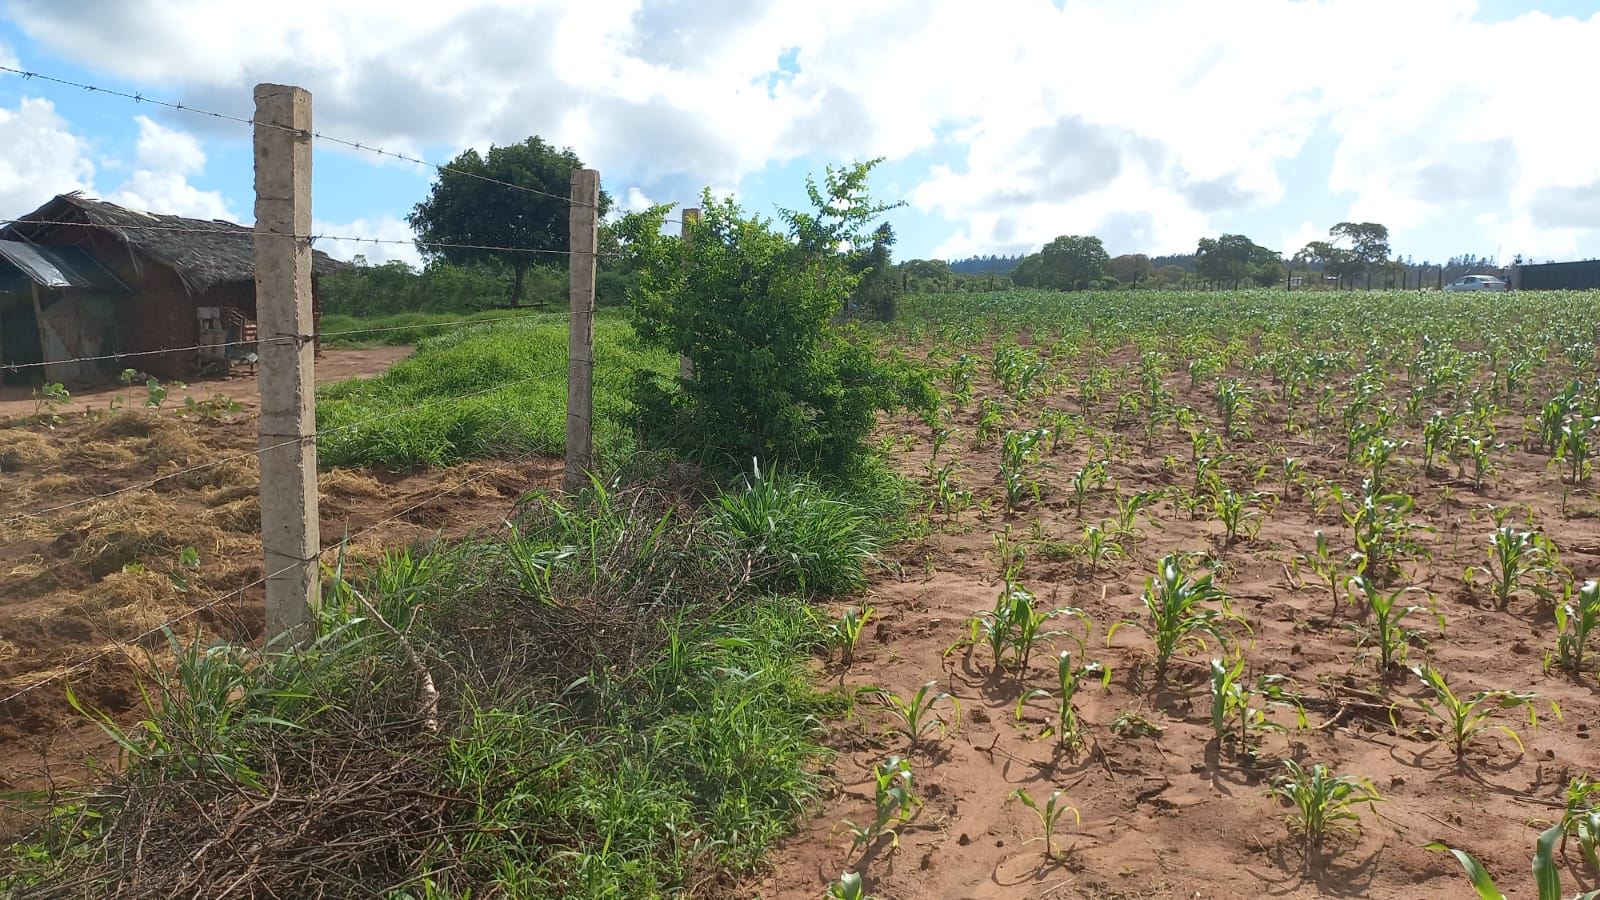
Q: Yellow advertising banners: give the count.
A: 0